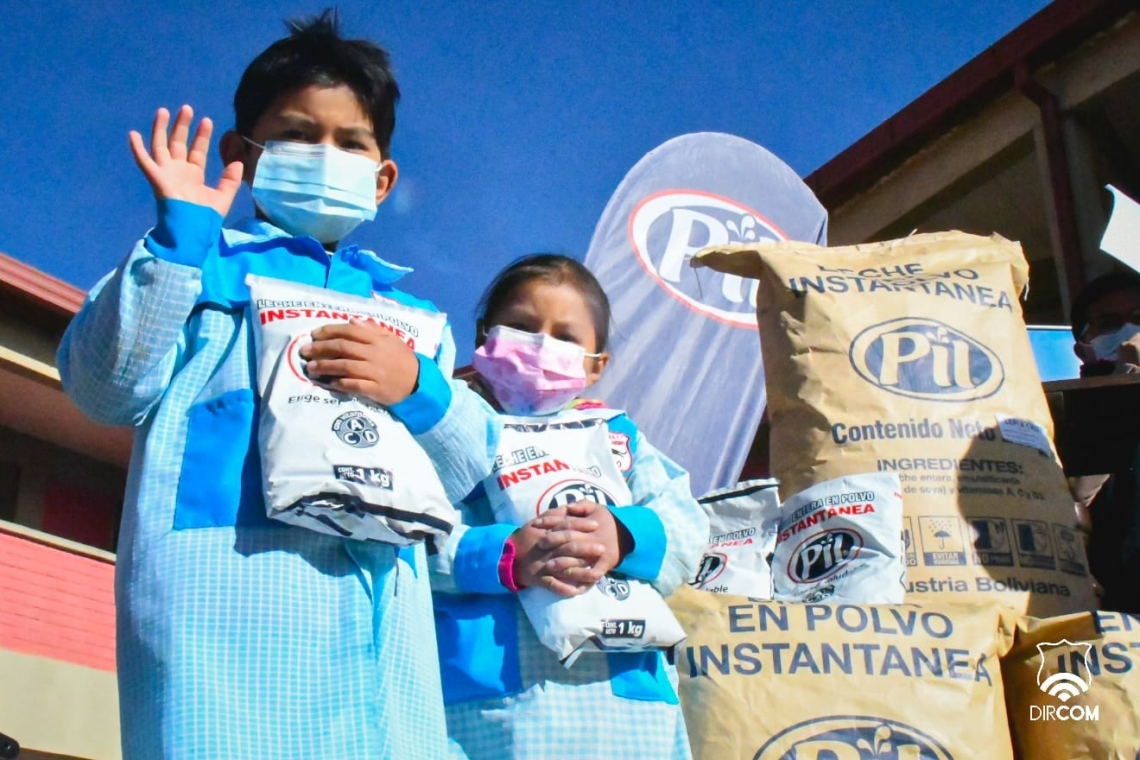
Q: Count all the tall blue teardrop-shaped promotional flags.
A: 1